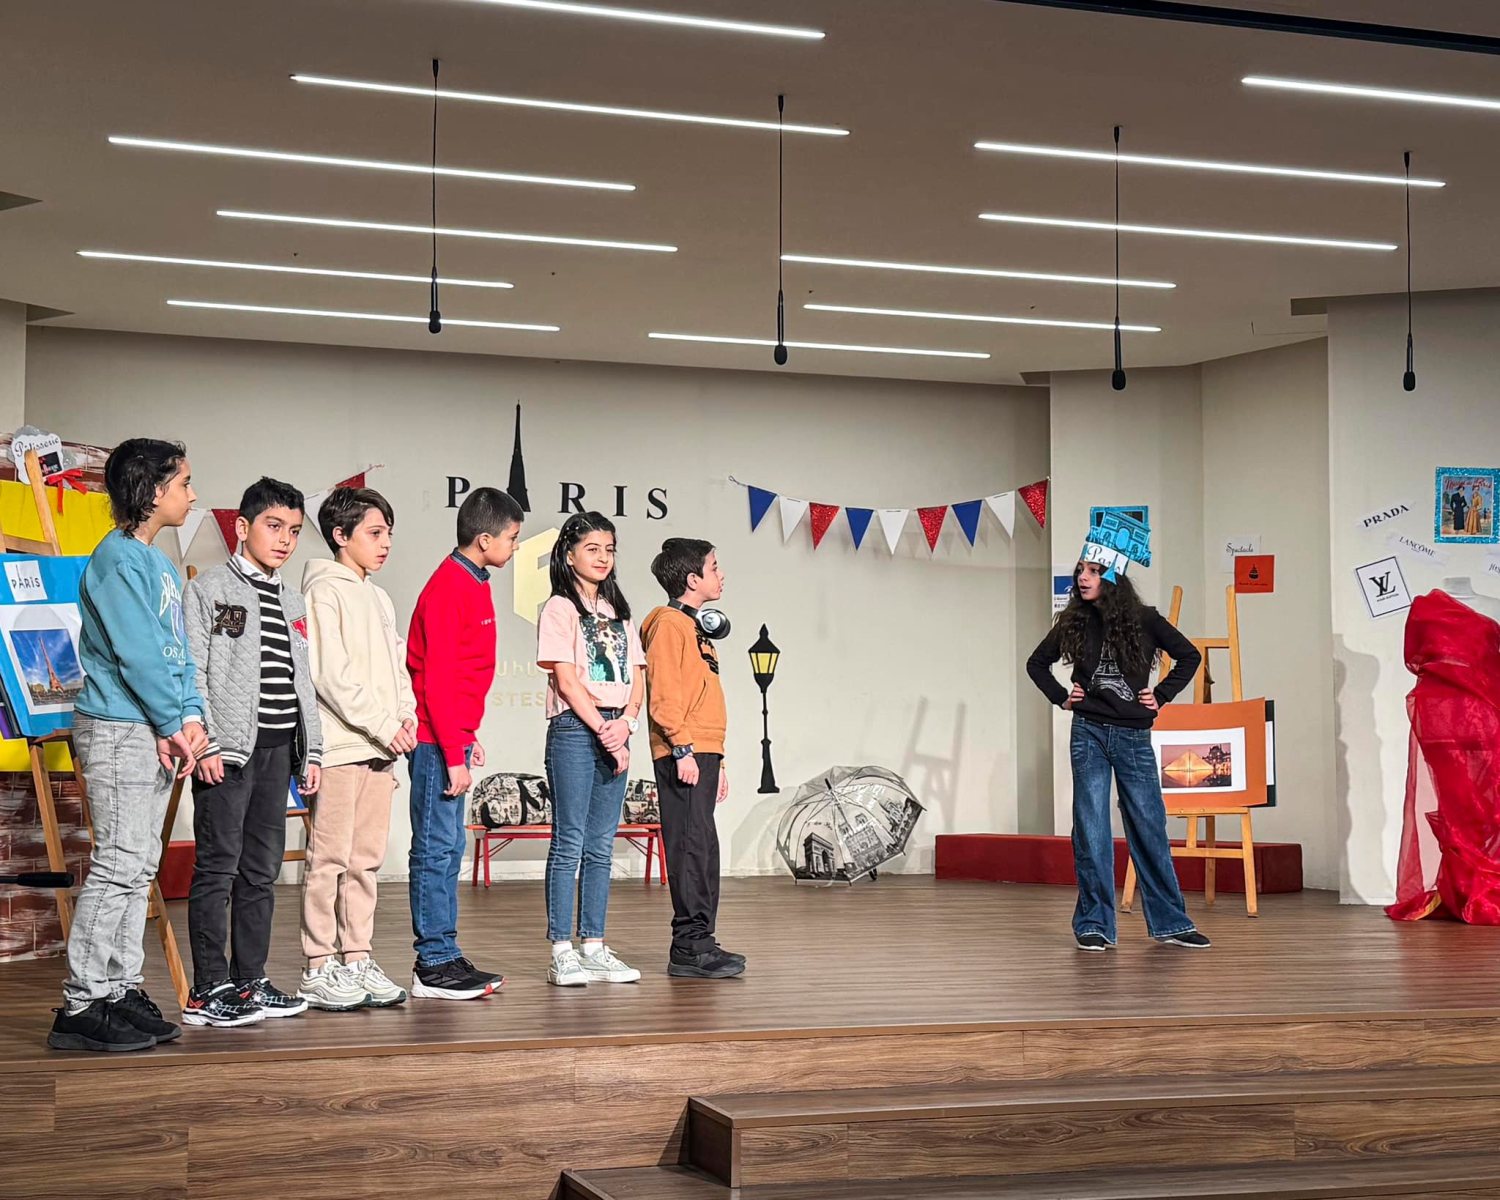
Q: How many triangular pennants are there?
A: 13